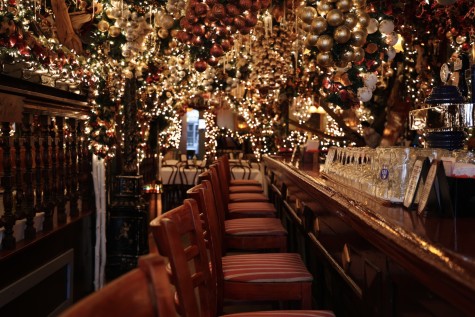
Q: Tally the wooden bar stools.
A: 8